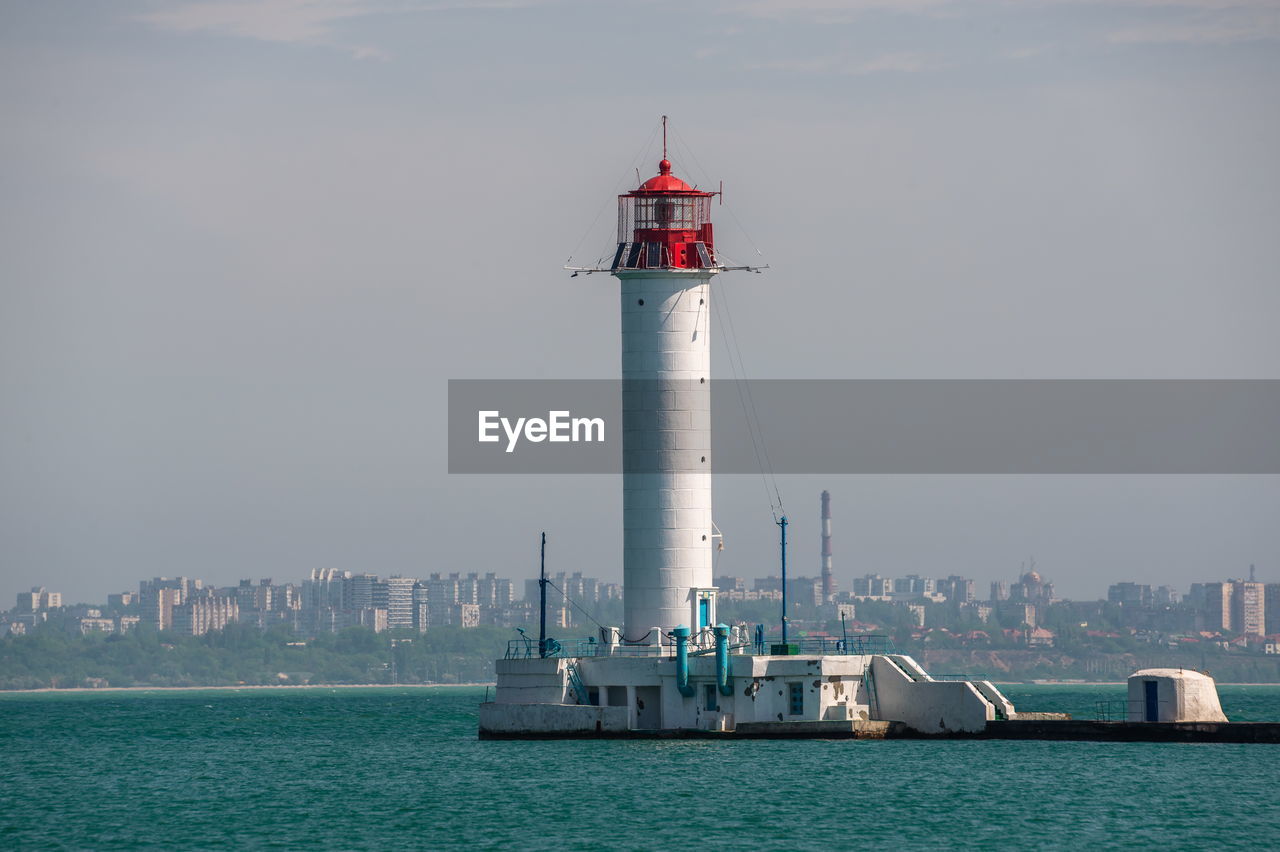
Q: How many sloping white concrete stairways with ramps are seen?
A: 2